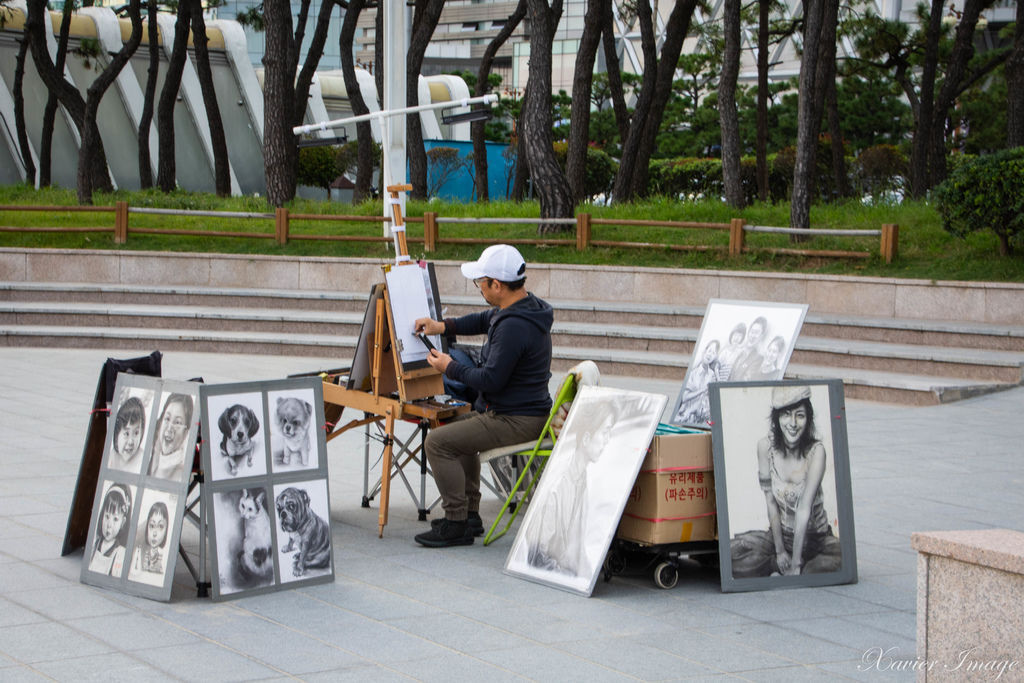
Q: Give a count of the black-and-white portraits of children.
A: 4